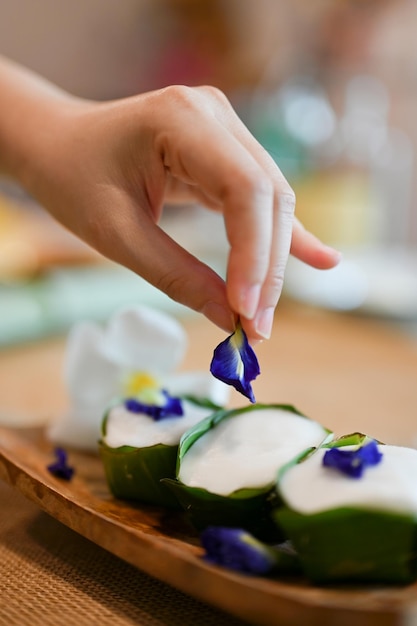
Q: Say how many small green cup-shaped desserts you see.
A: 3